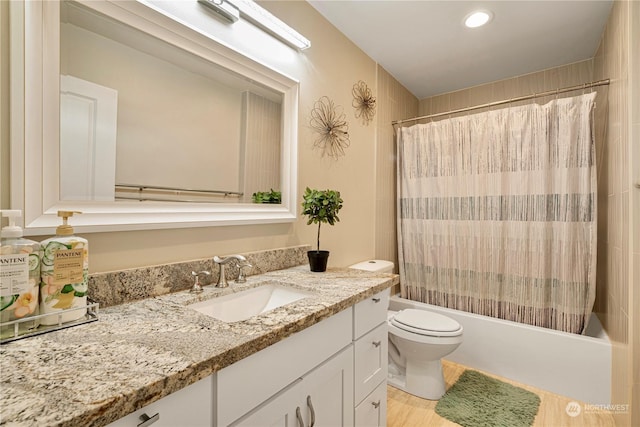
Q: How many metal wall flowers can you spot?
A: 2